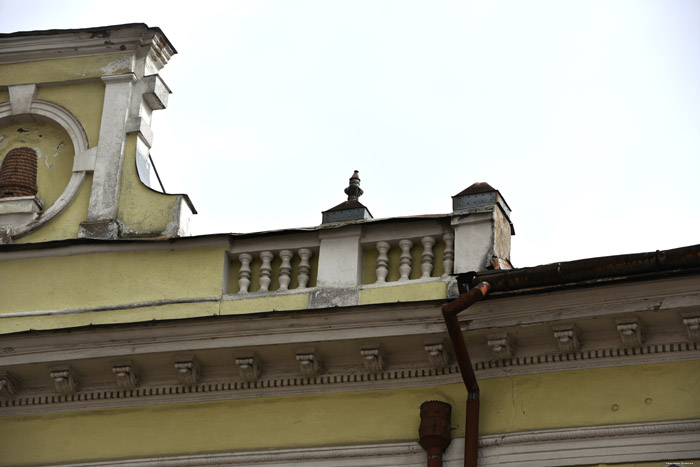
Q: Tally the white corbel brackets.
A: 12